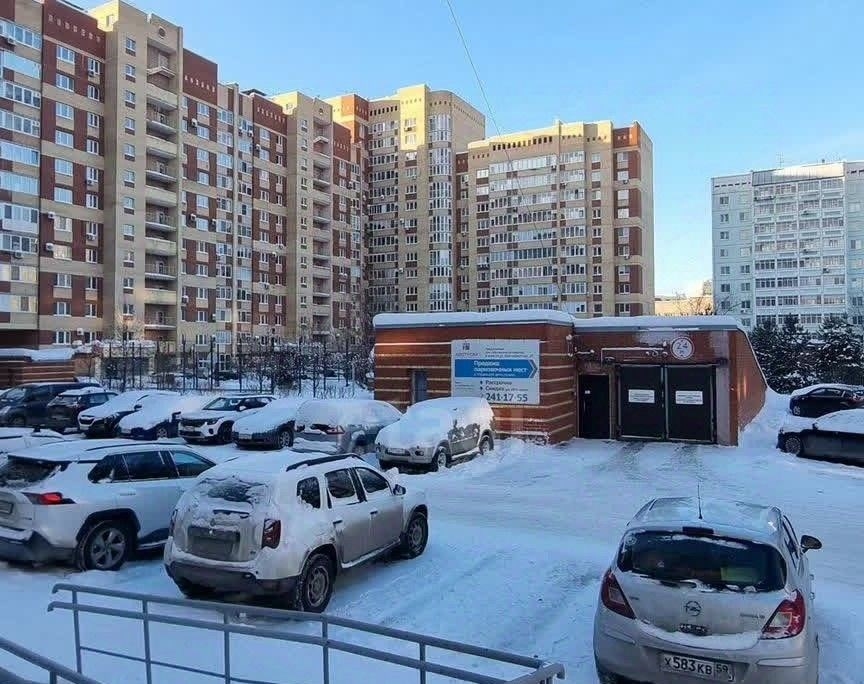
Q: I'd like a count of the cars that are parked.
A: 14